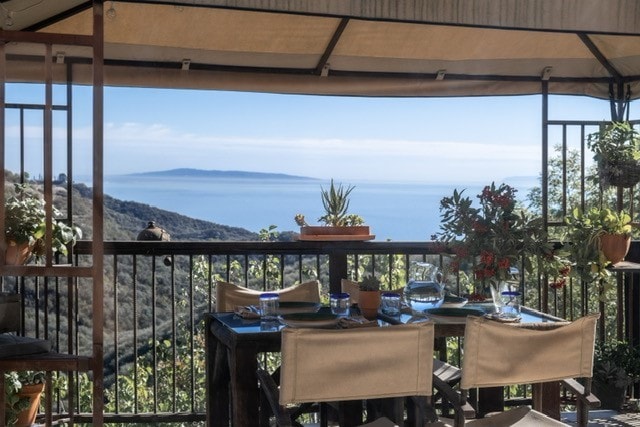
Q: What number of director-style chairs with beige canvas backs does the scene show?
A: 4